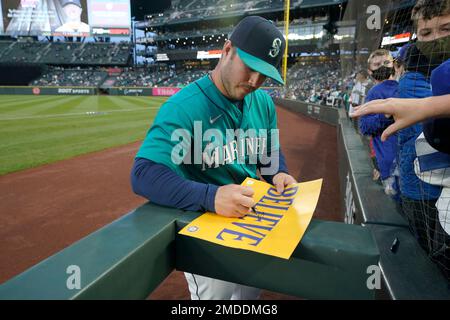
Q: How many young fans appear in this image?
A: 3